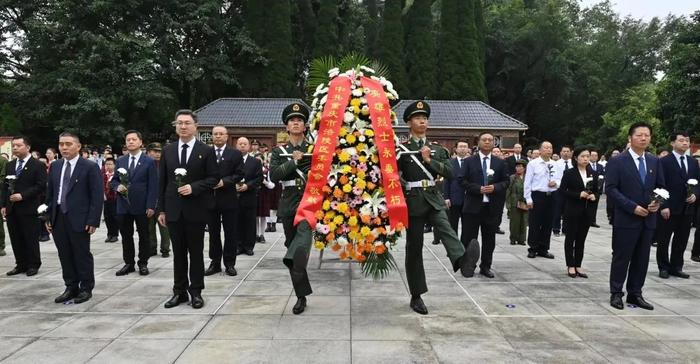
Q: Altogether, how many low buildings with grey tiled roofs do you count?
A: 2